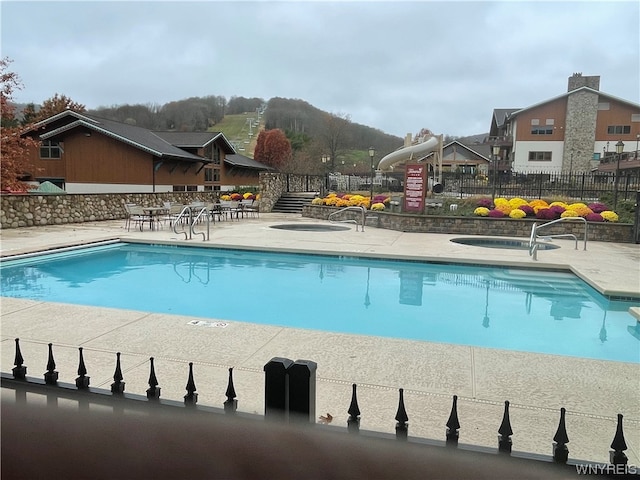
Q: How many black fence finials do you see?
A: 13